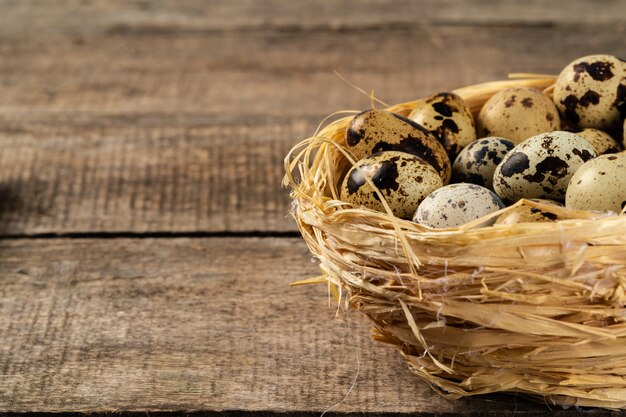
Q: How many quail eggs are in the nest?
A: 11